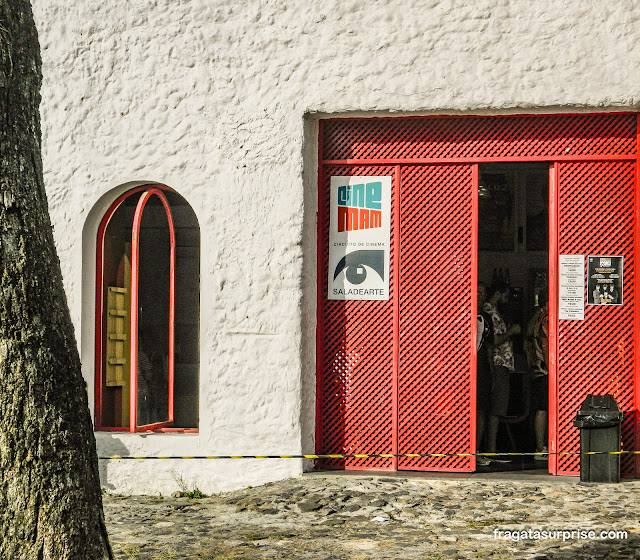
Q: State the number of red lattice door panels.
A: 3